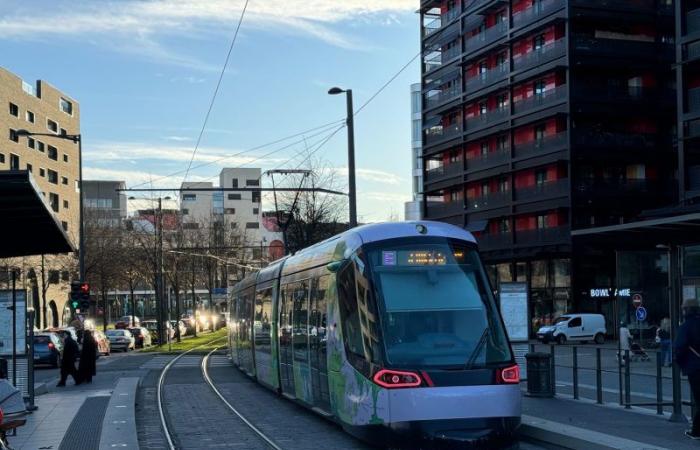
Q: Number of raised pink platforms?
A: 0